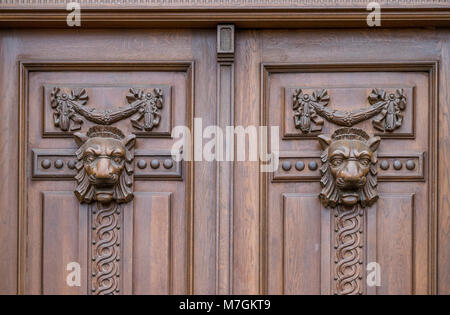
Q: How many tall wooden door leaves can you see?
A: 2